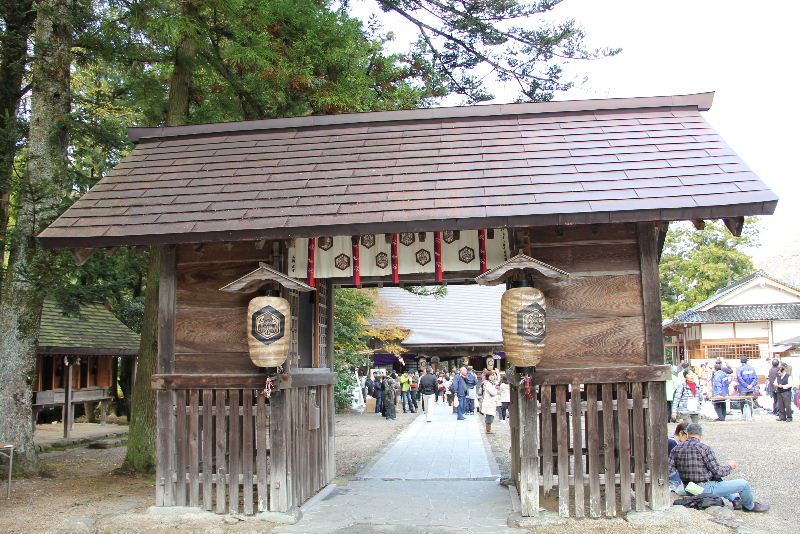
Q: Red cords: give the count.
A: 5